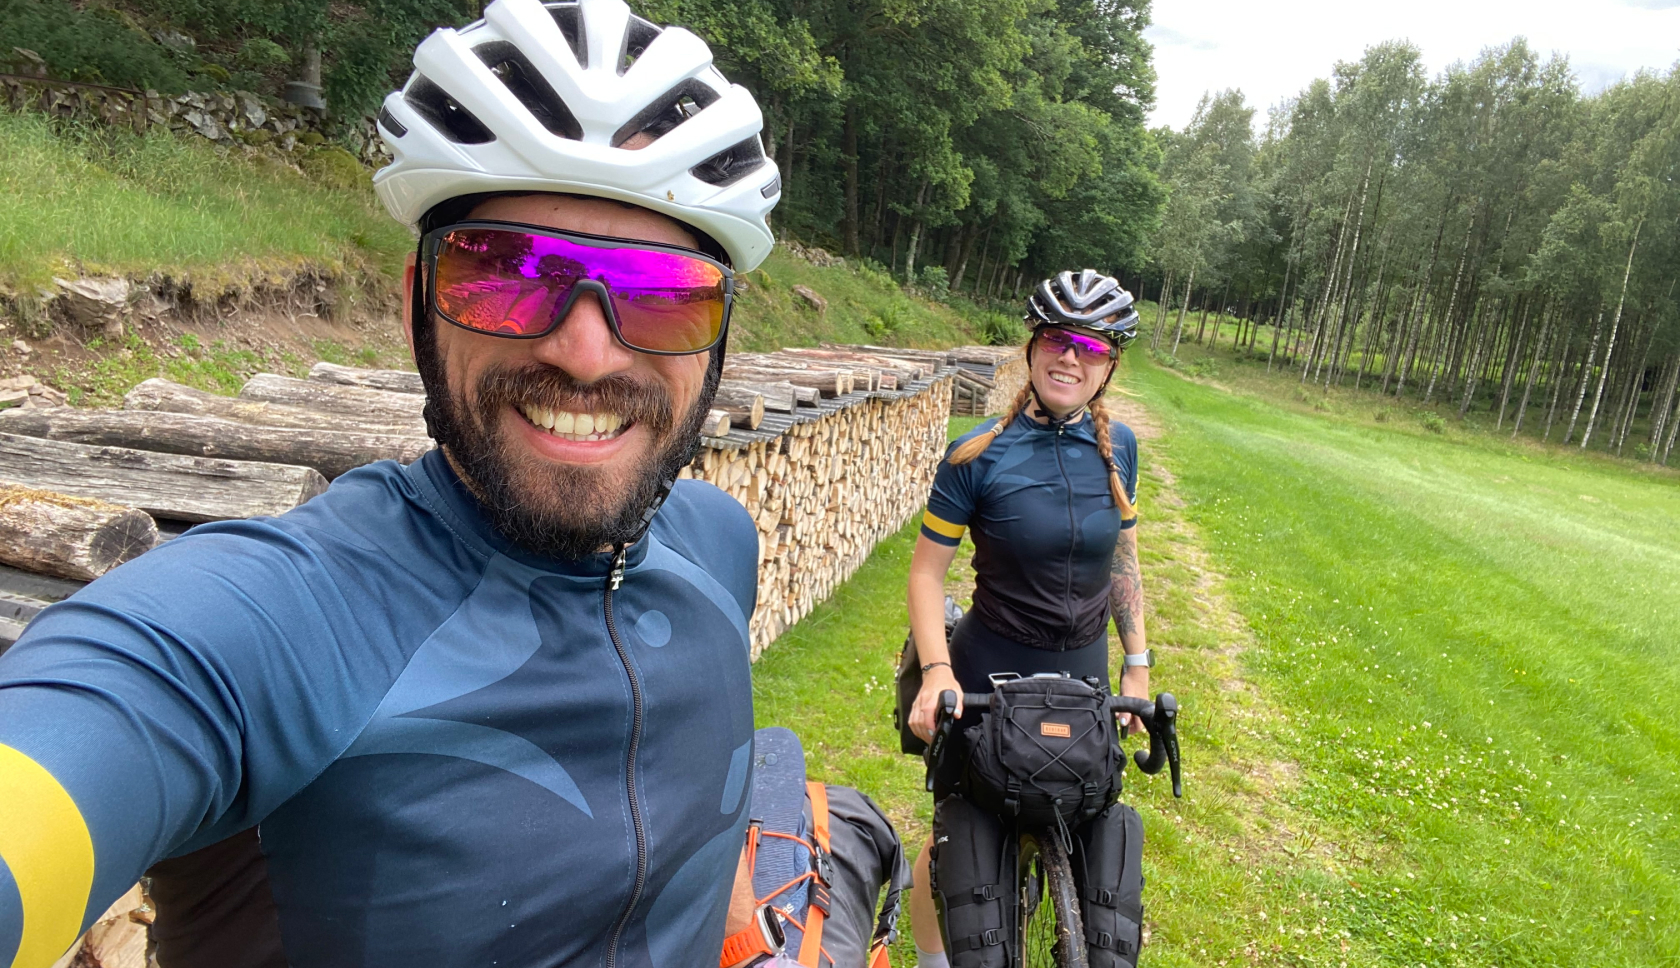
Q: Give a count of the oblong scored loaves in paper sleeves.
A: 0